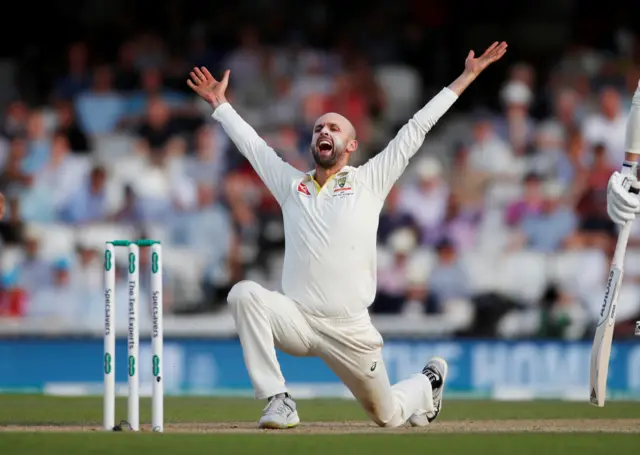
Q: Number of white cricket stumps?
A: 3